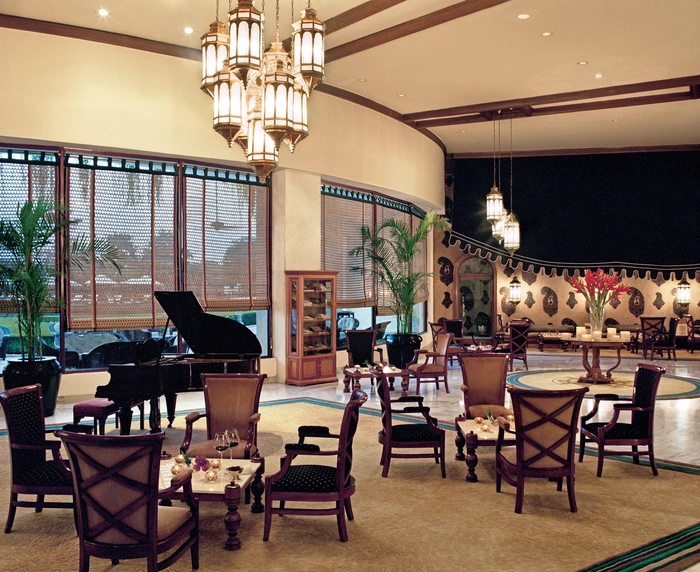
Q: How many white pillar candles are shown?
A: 7